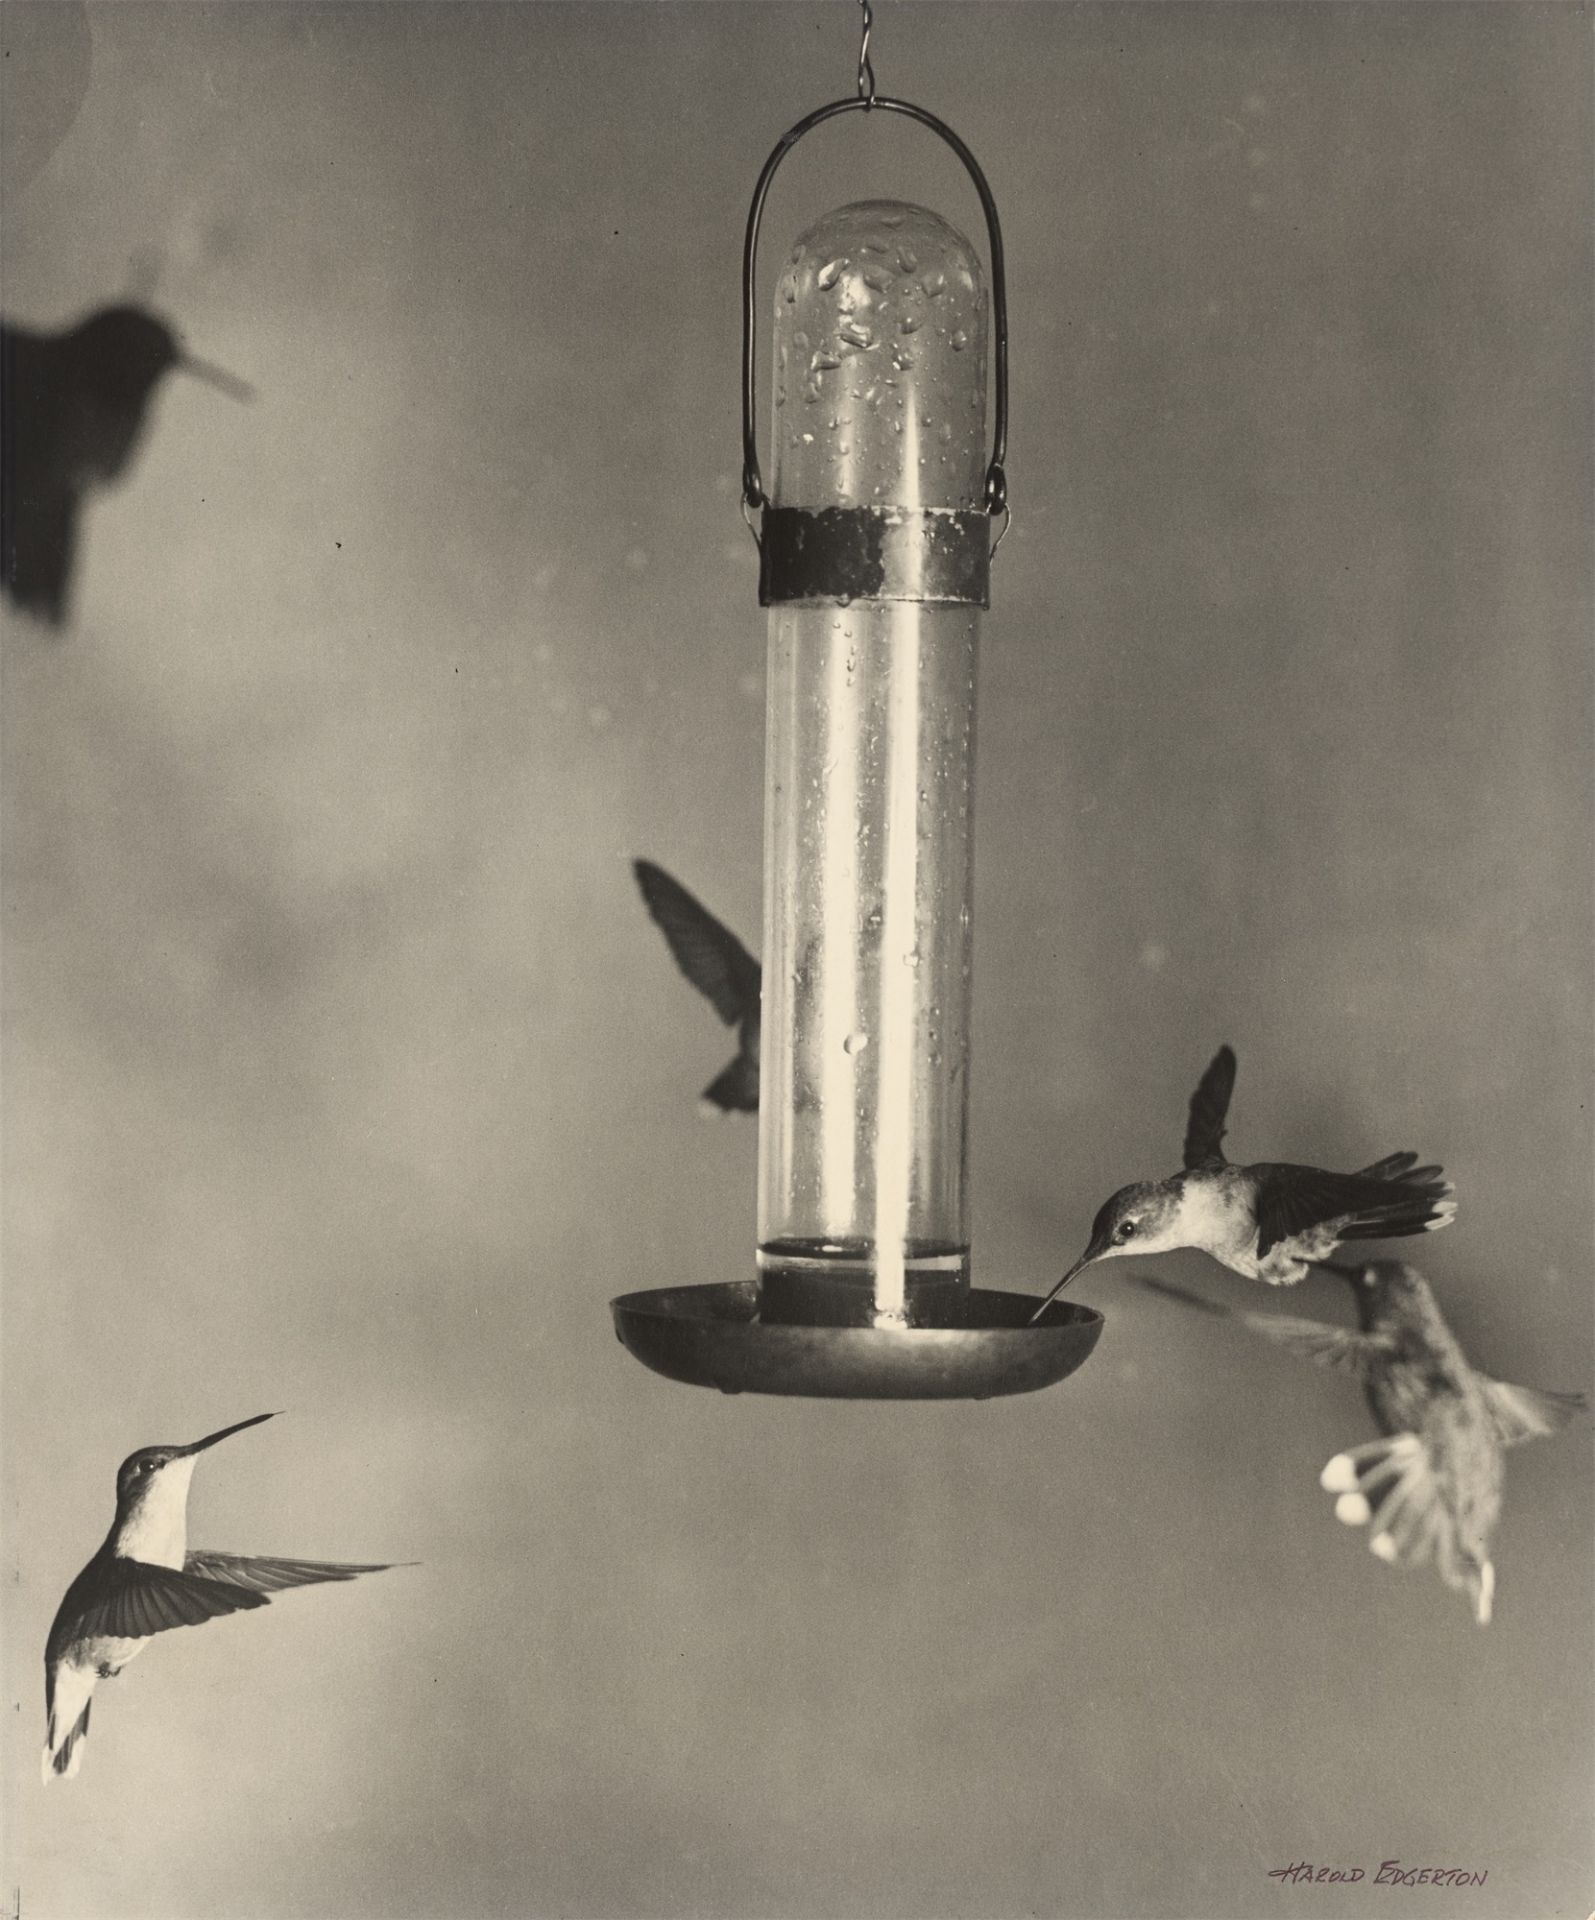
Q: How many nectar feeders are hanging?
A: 1